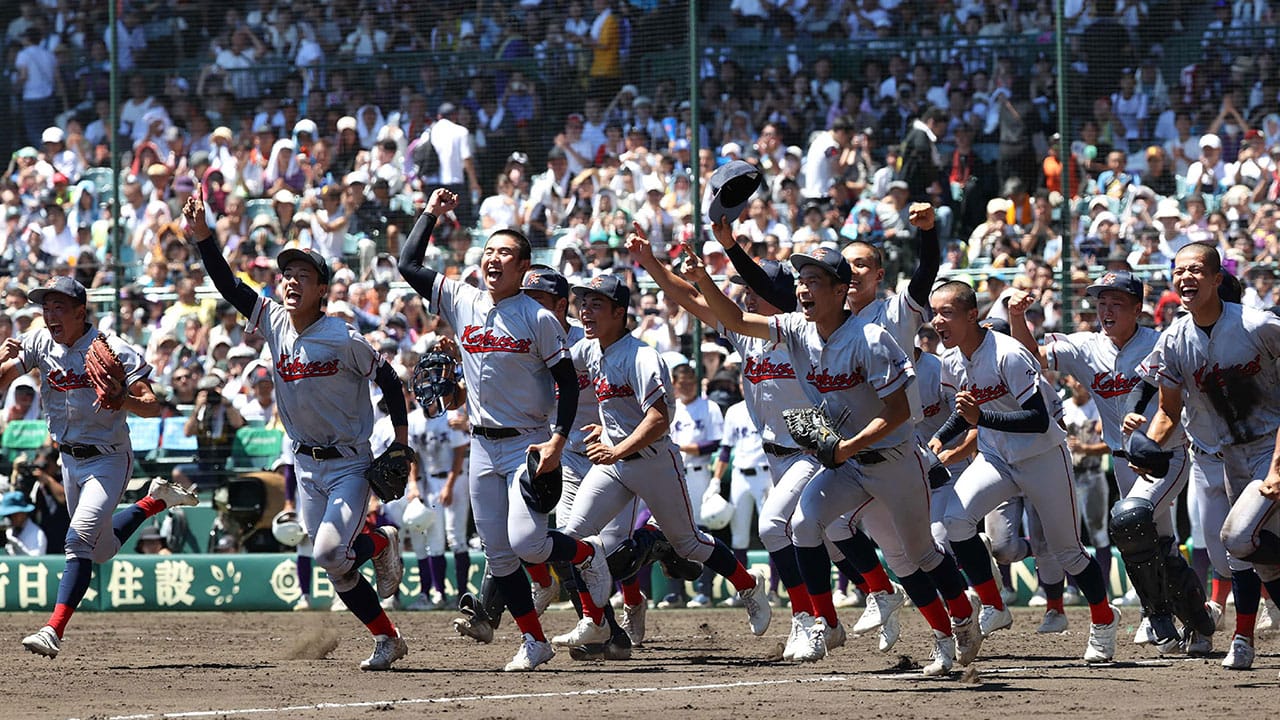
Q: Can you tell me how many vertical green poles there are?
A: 3